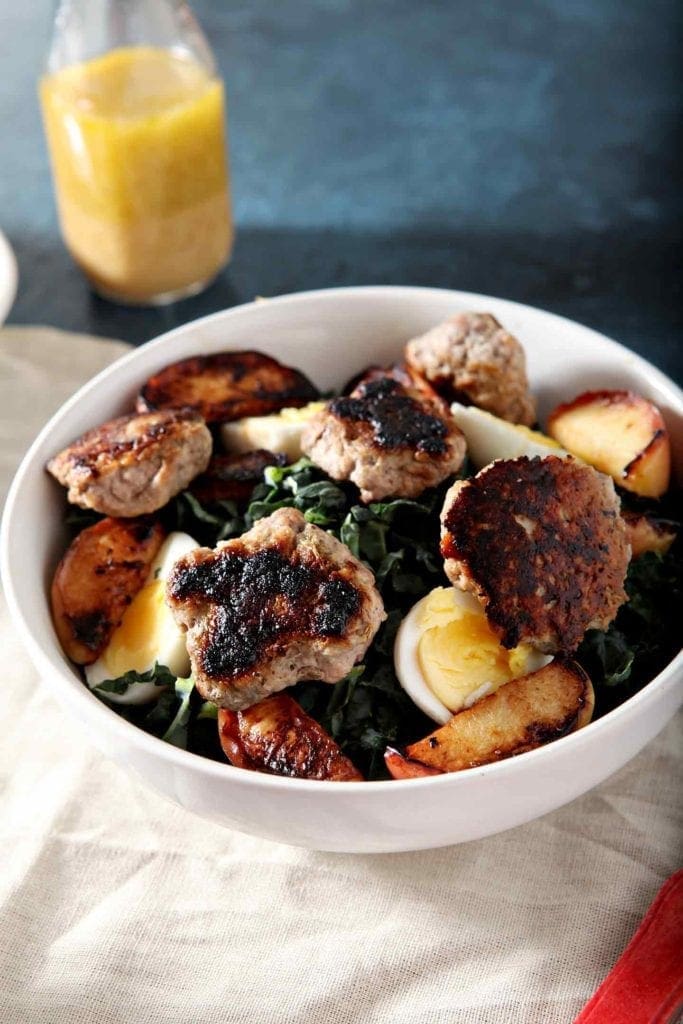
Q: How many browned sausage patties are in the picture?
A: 5